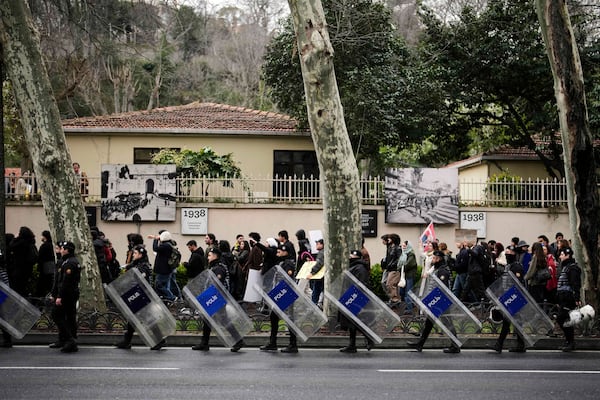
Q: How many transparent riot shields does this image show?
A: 7